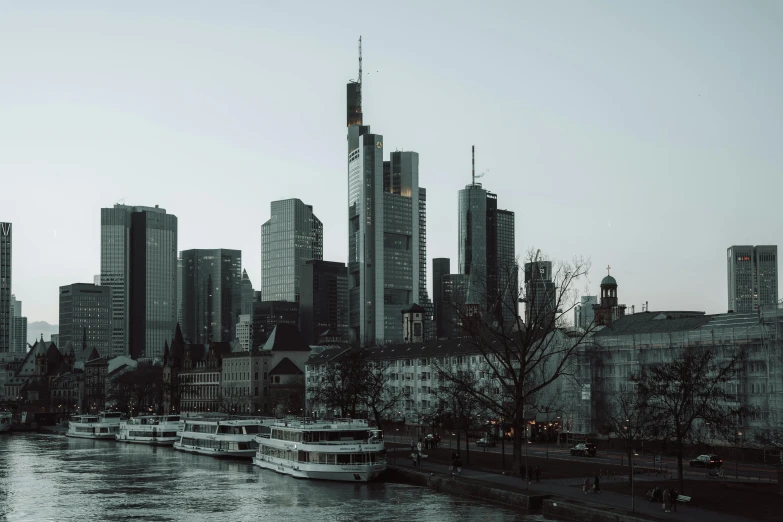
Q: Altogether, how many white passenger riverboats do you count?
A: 4